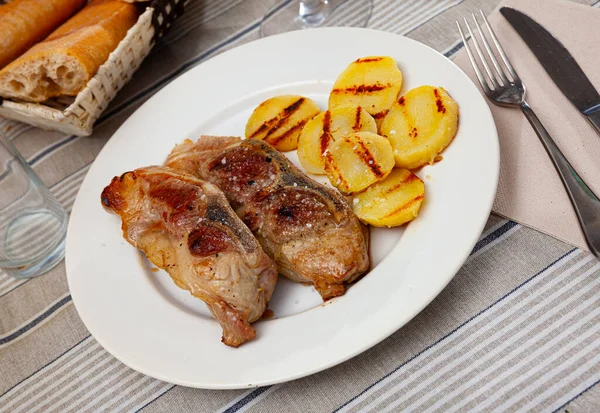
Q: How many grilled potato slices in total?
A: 6